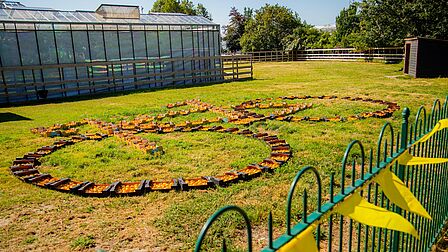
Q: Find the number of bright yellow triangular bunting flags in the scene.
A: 5